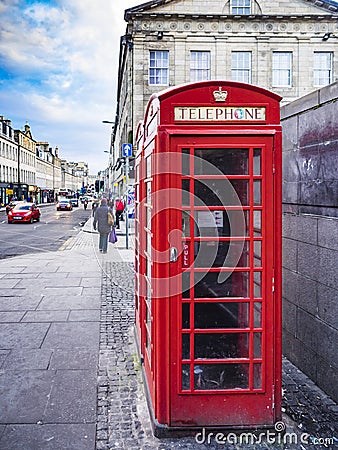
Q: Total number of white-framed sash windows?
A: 6